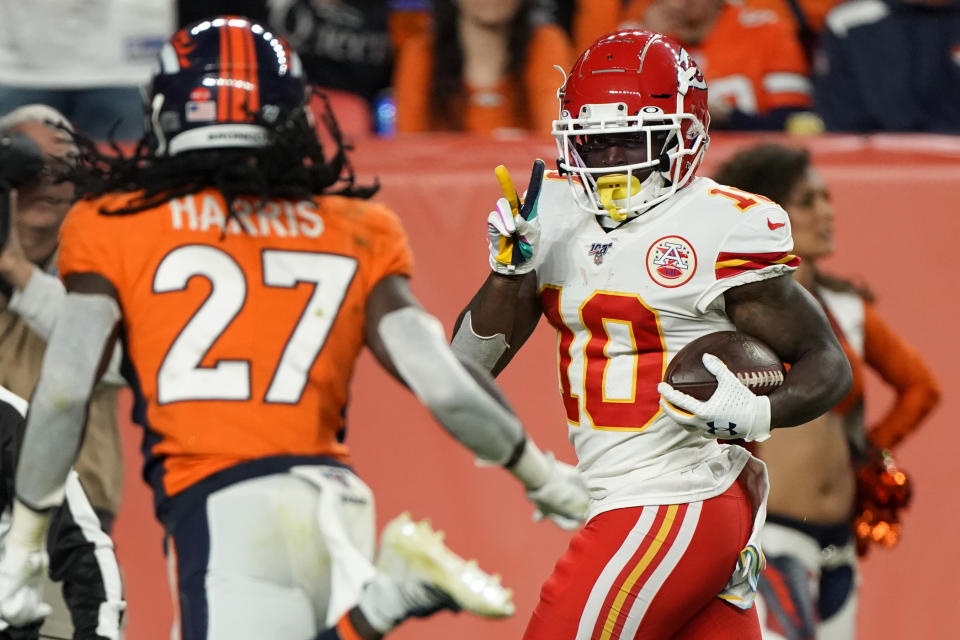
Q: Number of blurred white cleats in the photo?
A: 1